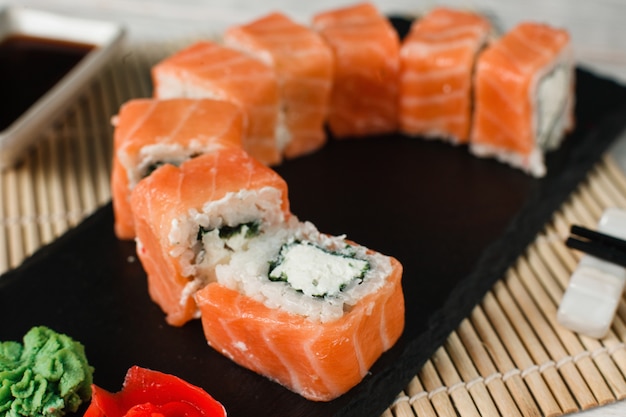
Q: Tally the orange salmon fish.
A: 8